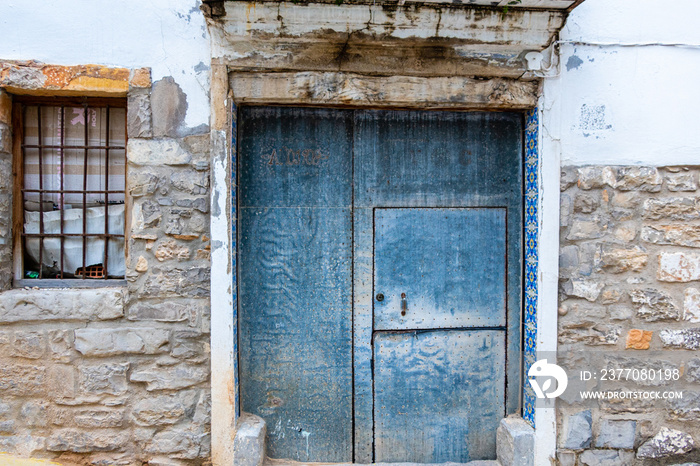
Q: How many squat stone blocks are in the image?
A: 2